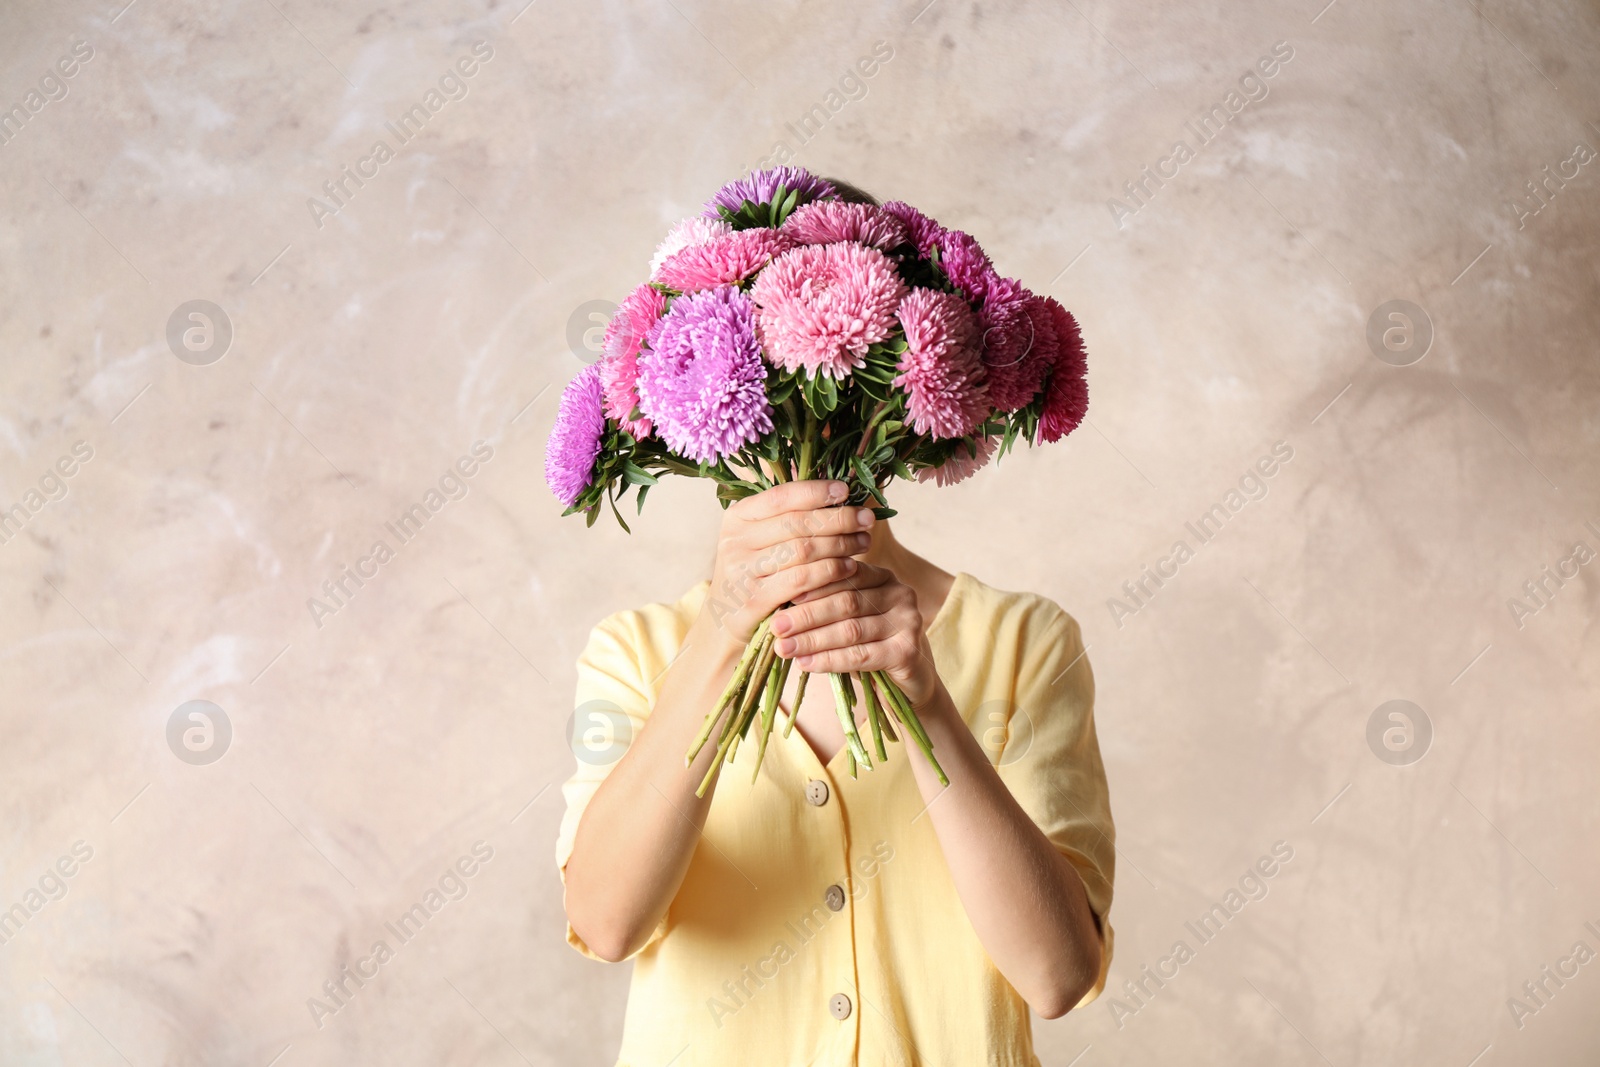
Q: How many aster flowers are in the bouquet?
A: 14